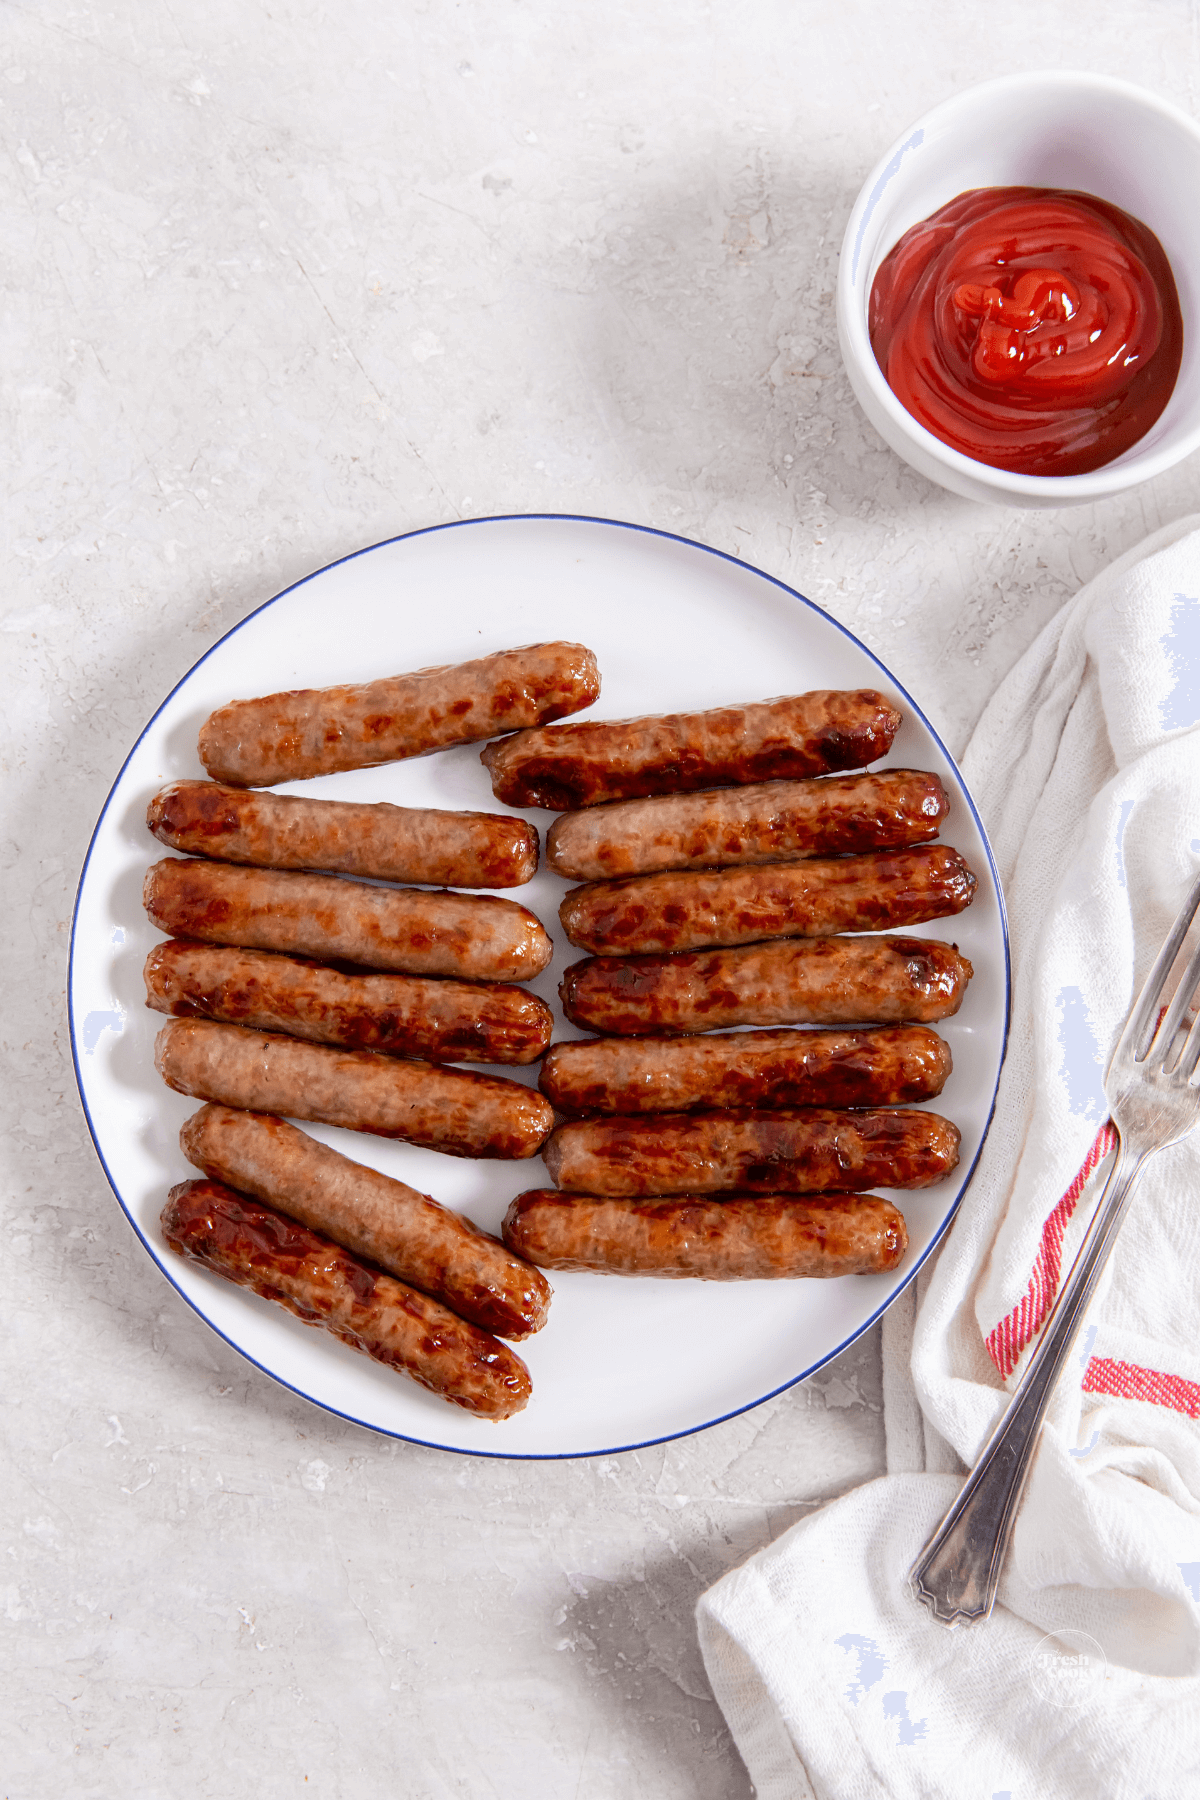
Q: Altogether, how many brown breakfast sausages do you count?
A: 14